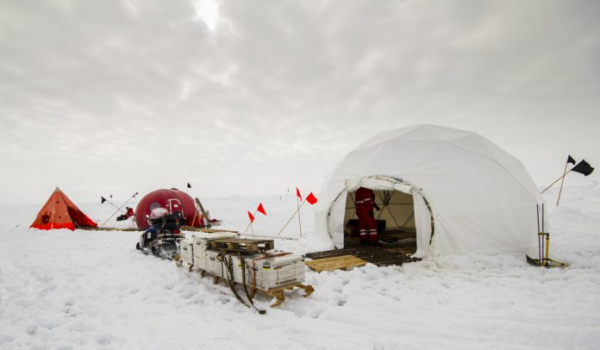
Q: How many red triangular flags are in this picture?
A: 4